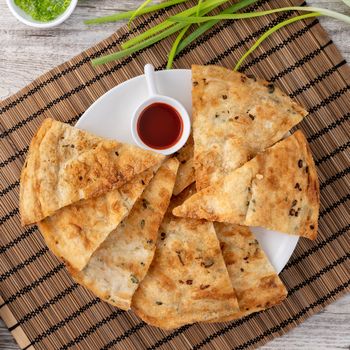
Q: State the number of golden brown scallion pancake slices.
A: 7